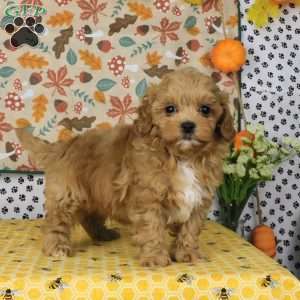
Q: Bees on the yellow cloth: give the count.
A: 6